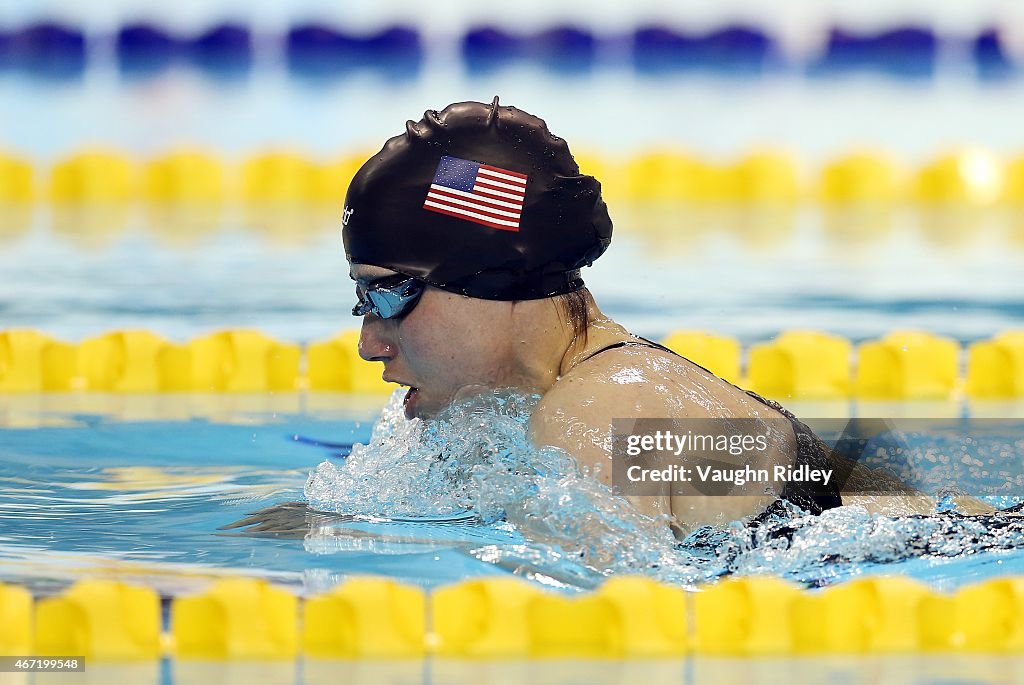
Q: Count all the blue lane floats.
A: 7